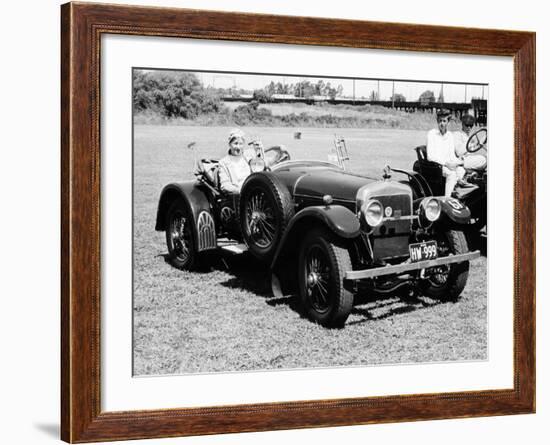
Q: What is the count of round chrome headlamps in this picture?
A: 2